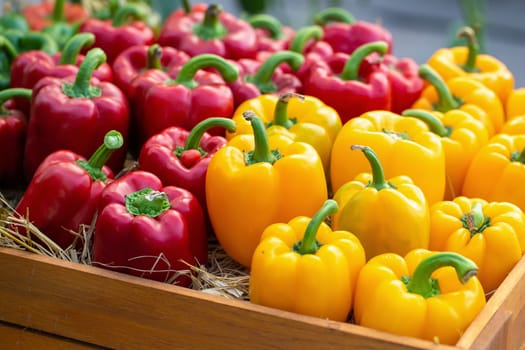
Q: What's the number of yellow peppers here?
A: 13